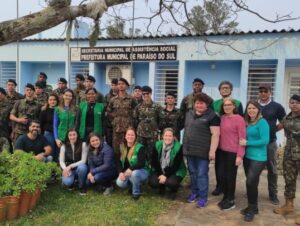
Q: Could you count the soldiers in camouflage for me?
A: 15